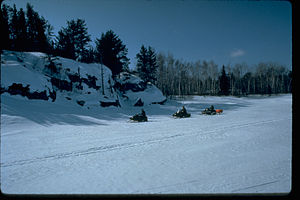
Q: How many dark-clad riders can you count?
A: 3